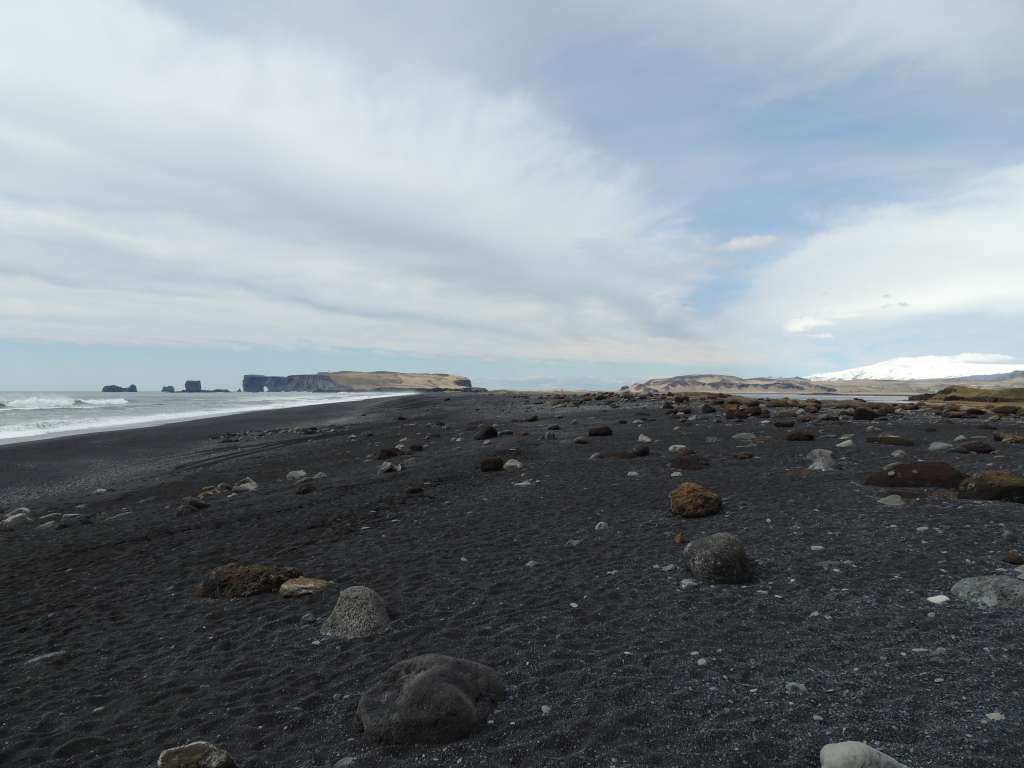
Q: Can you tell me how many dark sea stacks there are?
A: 3